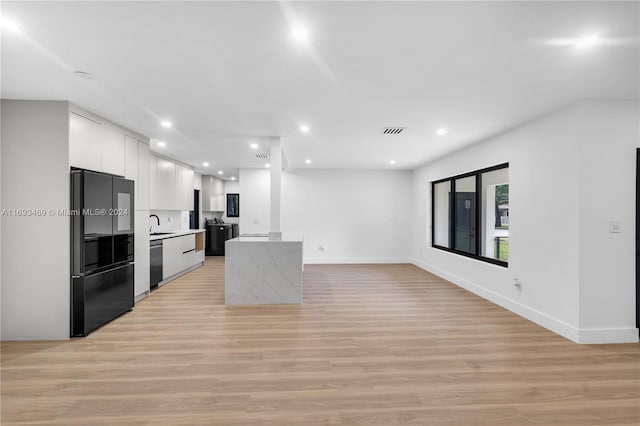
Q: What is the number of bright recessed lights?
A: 14